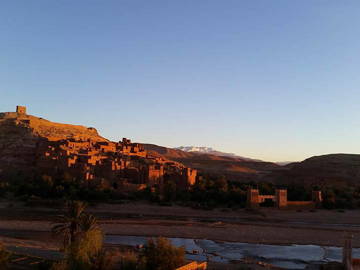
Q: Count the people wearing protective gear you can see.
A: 0